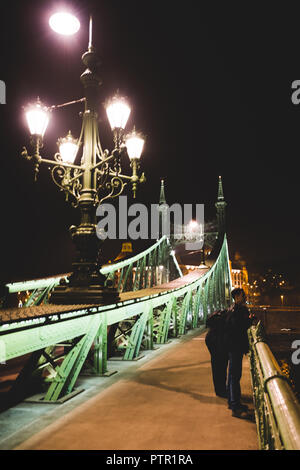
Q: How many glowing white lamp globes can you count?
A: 5